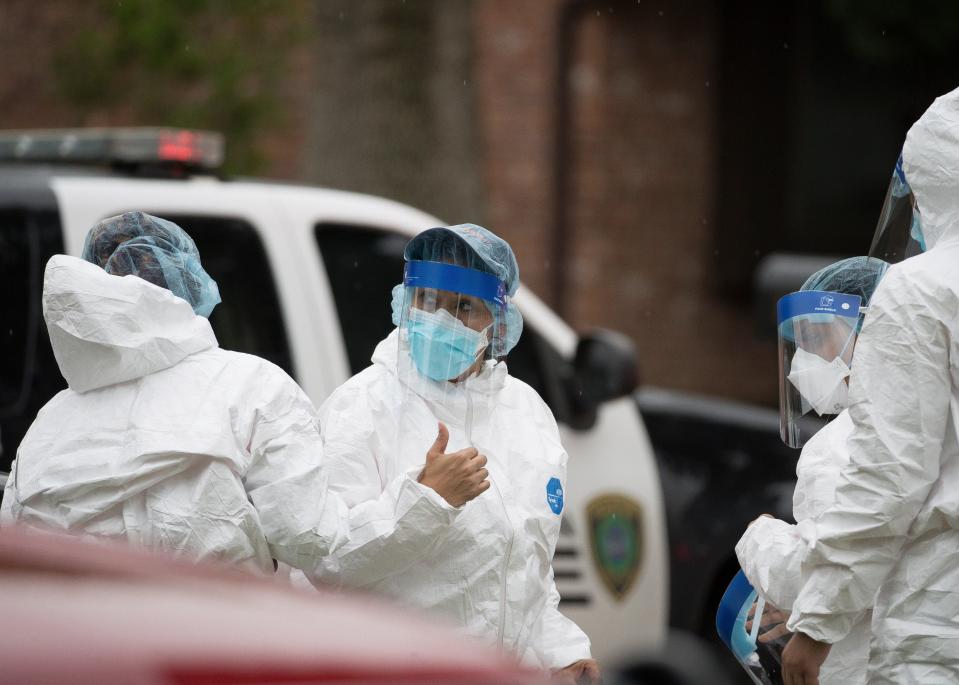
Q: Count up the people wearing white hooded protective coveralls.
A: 4